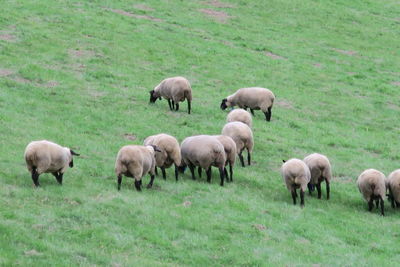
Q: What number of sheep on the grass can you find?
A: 13